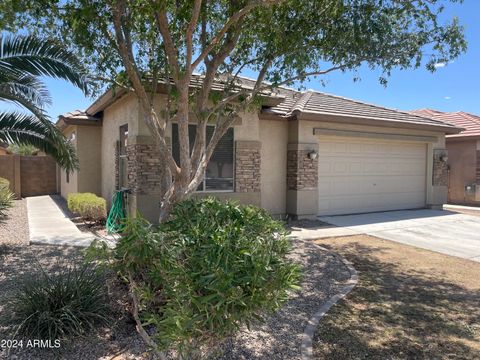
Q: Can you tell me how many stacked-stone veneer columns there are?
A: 4